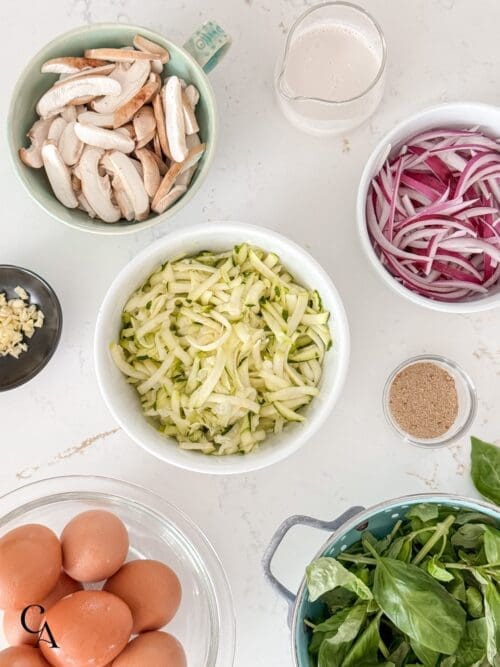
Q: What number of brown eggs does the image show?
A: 7